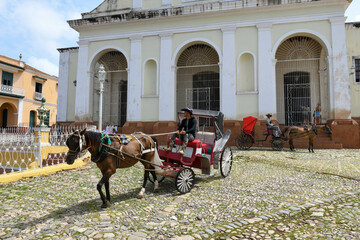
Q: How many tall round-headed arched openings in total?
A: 3